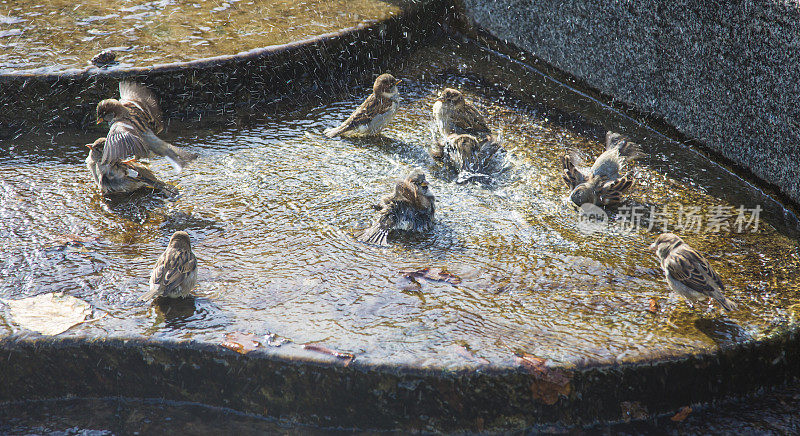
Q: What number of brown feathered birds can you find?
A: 9